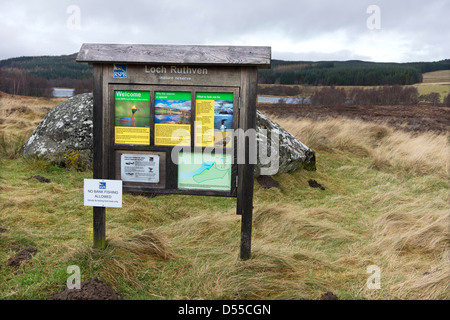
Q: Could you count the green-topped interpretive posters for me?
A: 3